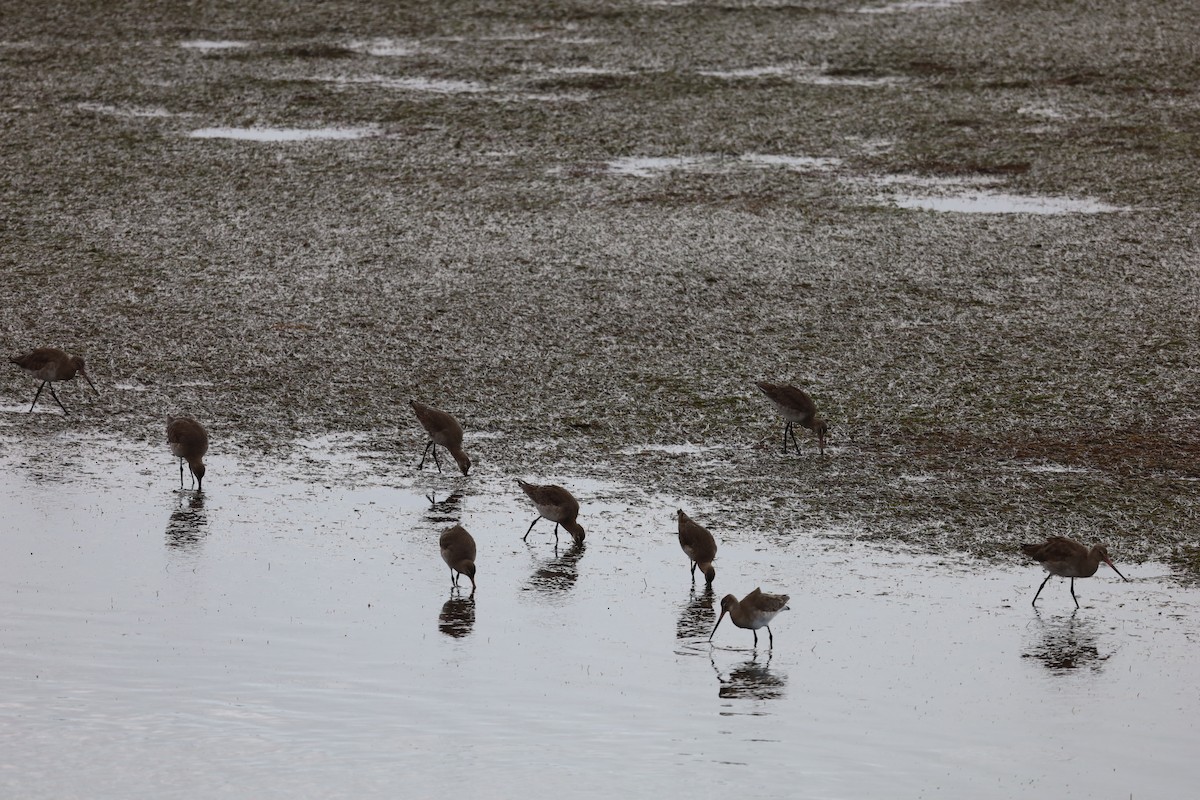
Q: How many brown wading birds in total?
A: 9